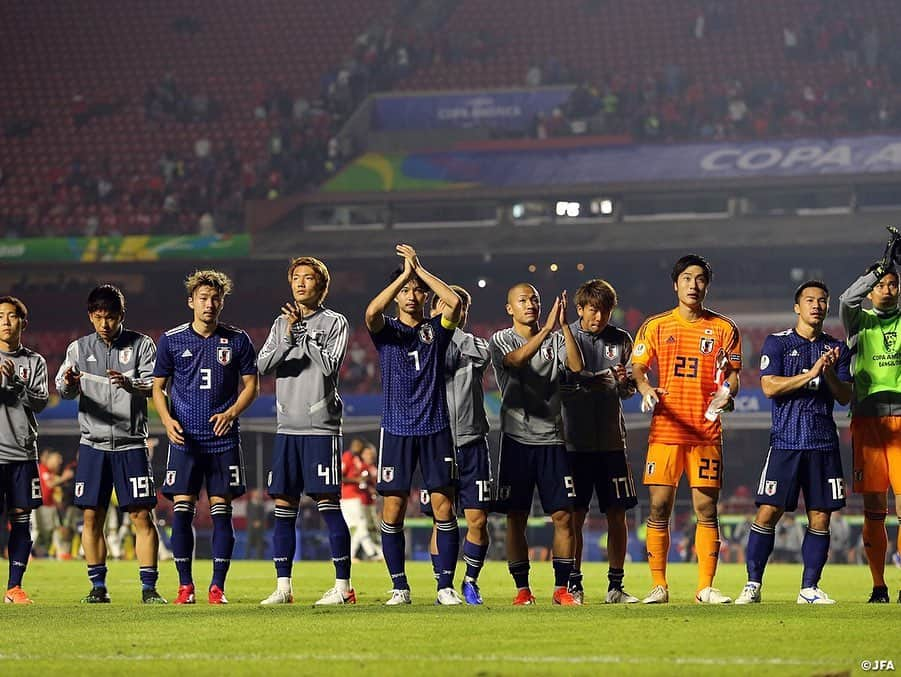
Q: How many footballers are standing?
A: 11